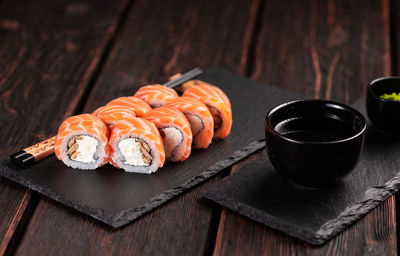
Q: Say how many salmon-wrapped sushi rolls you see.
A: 8